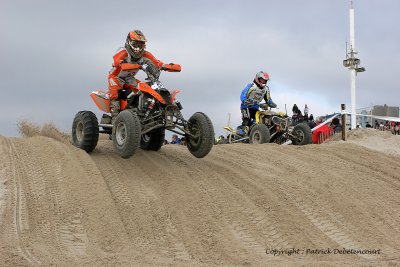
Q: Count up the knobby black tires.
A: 6